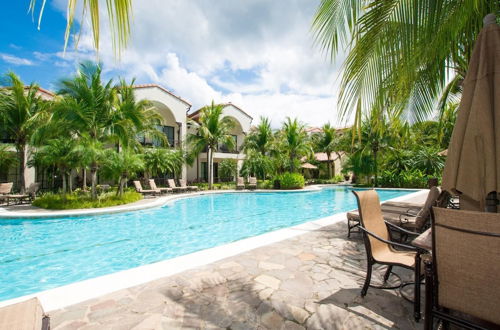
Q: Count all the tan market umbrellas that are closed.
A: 1